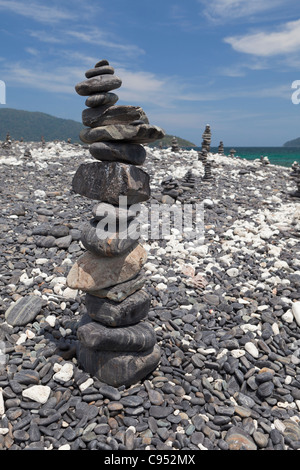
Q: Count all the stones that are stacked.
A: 15